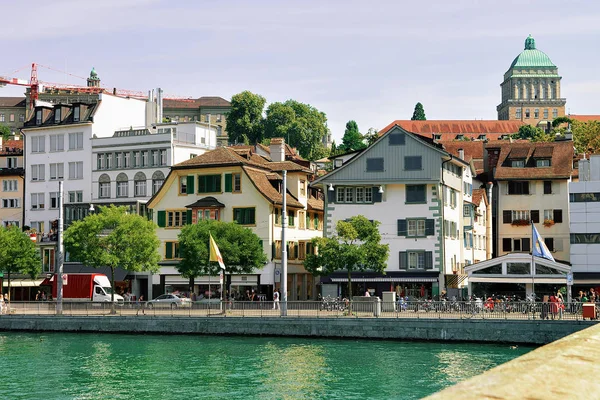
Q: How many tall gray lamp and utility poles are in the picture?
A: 2